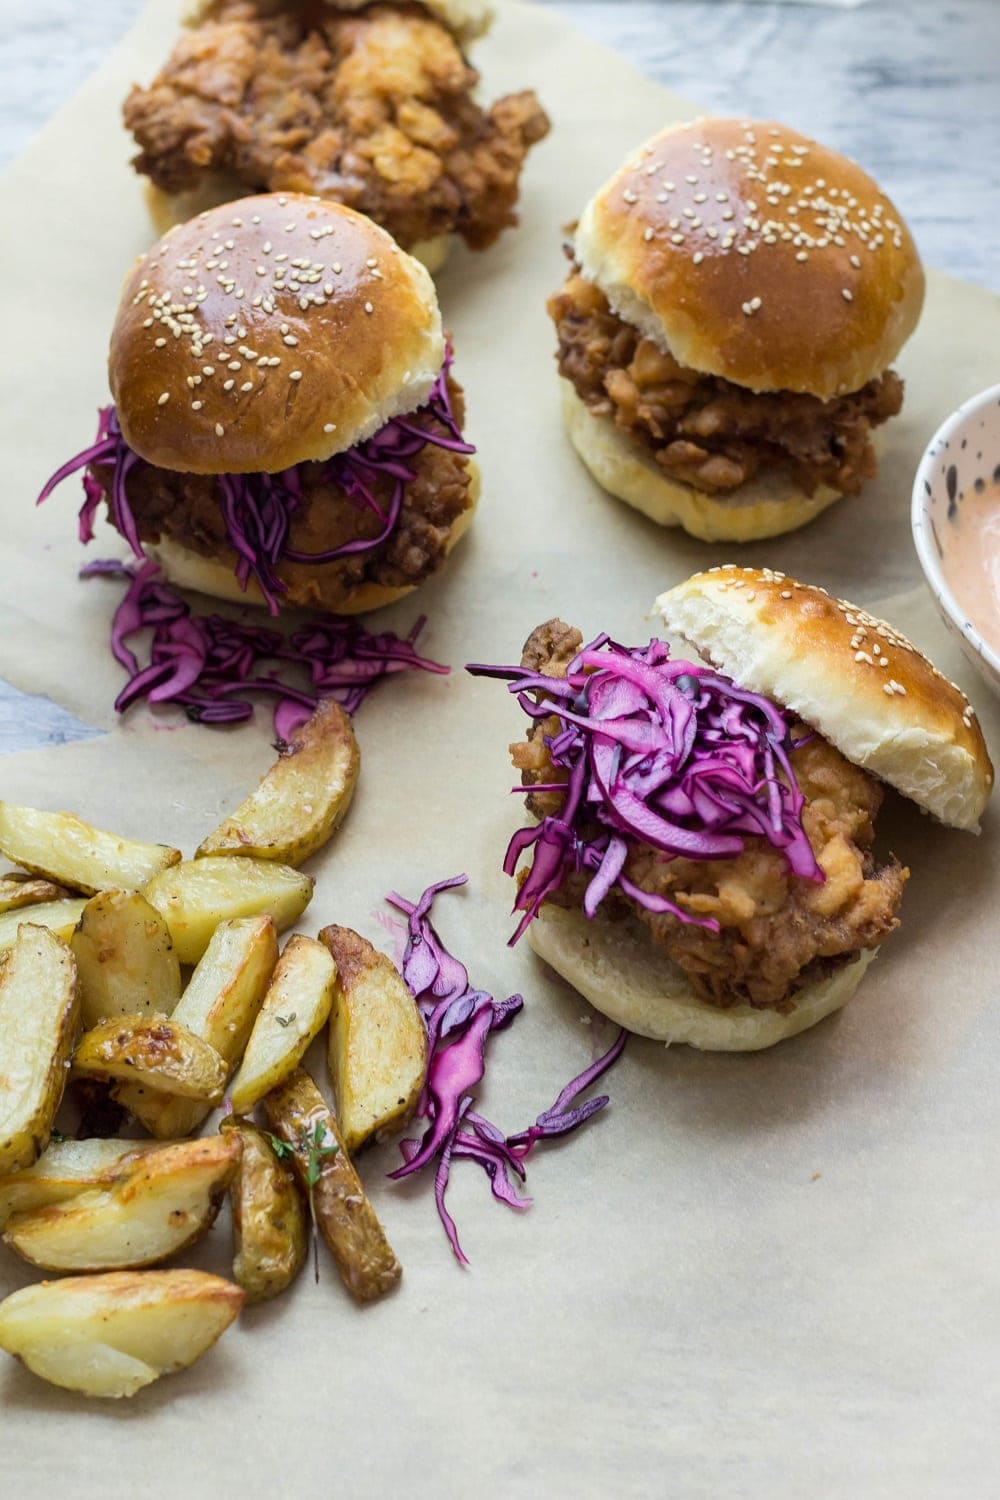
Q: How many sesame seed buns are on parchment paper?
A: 3